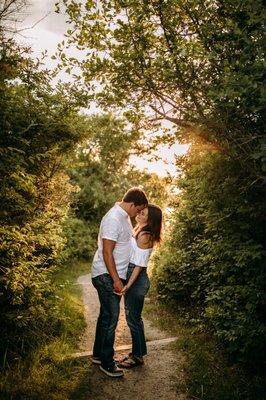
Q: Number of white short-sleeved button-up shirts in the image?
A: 1